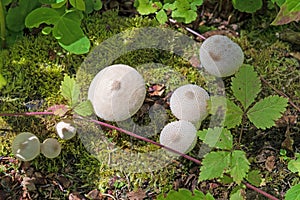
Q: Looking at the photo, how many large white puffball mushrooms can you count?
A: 4